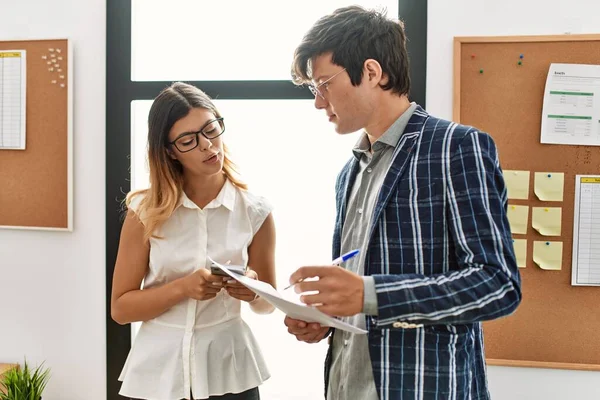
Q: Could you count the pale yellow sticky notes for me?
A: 6